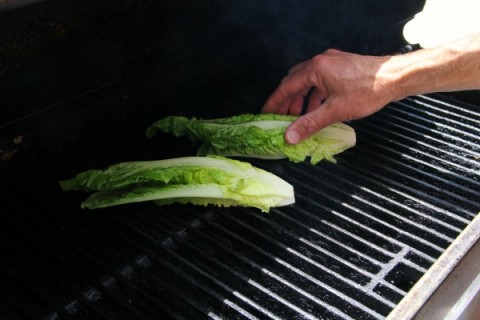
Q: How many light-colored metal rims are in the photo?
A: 1